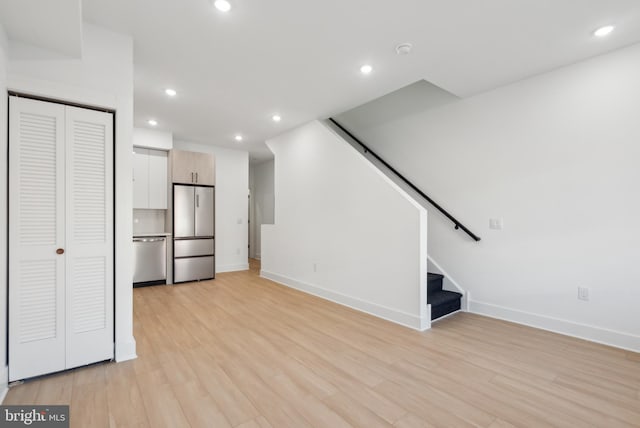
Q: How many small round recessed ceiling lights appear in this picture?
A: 7